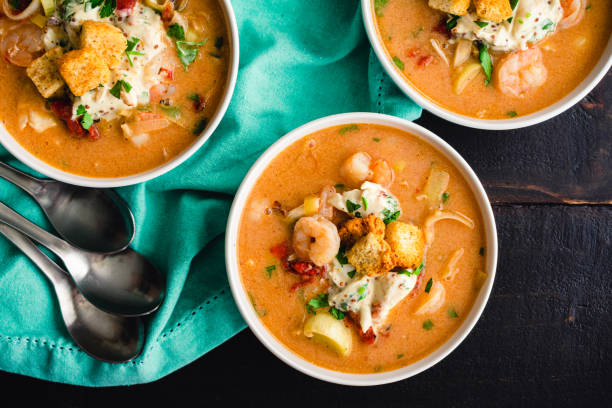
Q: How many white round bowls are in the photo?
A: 3